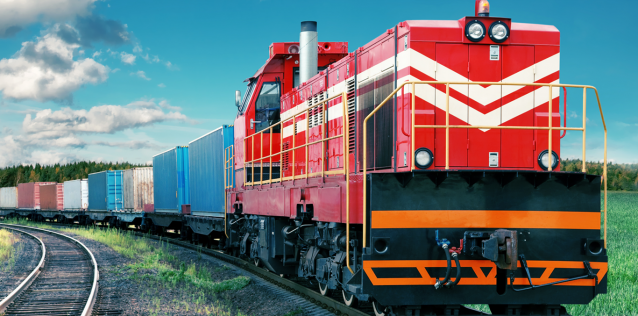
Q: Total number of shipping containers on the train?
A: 8